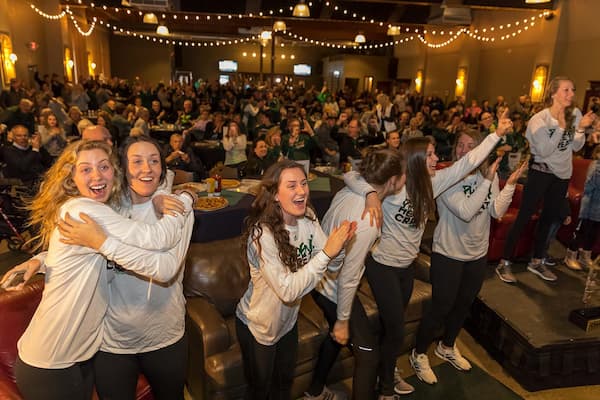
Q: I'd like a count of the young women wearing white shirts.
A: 7